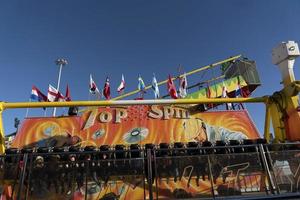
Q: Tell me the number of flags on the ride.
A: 13